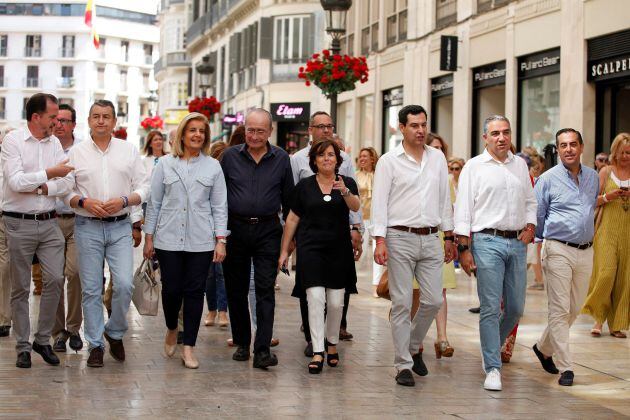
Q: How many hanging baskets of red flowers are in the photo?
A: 4